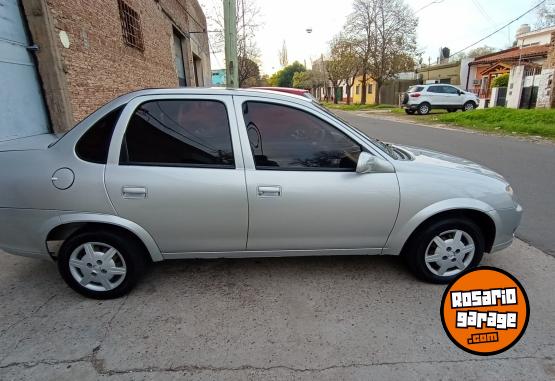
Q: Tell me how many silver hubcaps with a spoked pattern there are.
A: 2